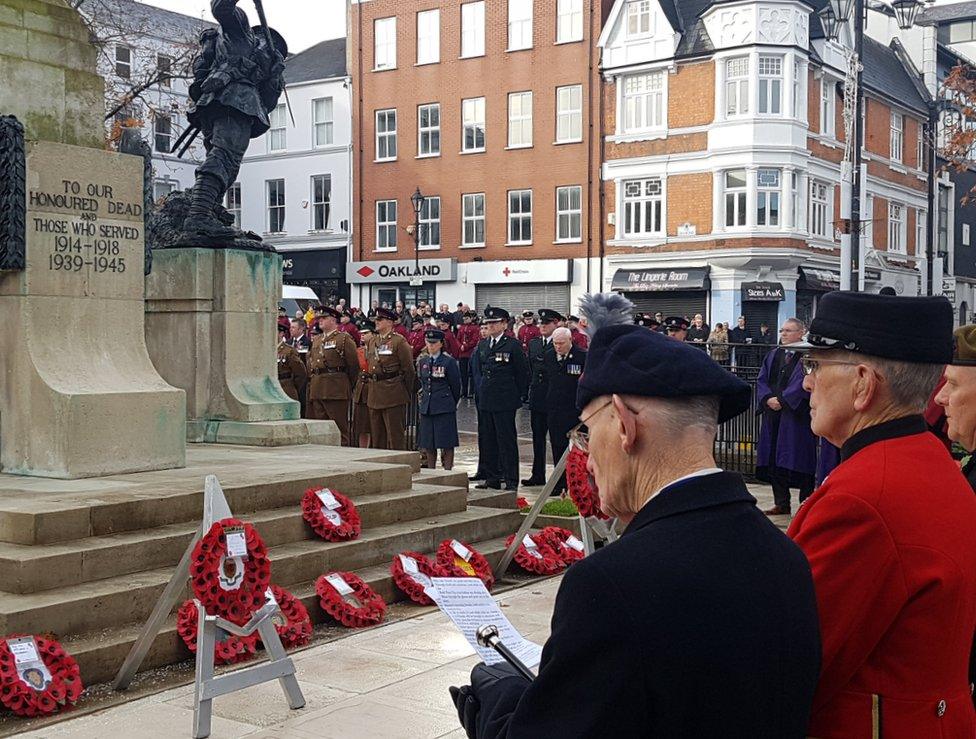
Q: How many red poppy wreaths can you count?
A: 11